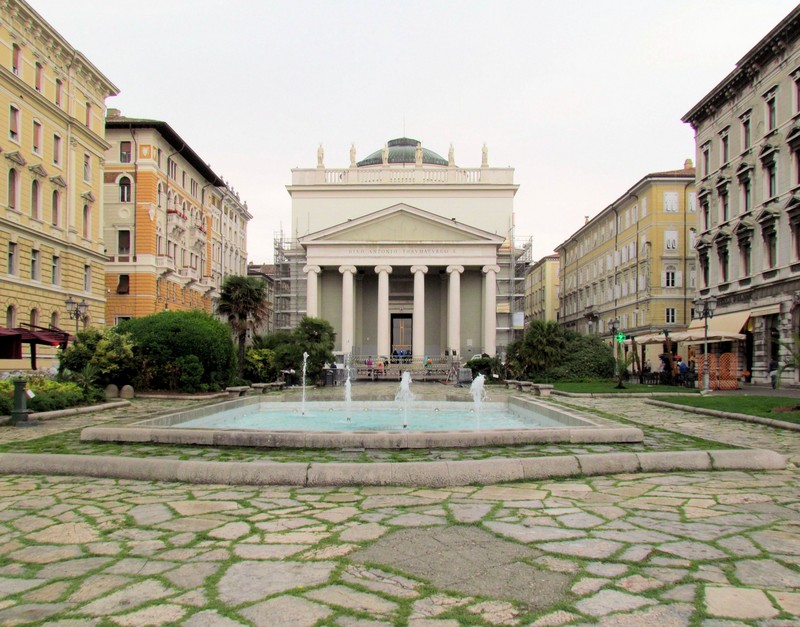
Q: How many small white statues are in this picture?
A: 6